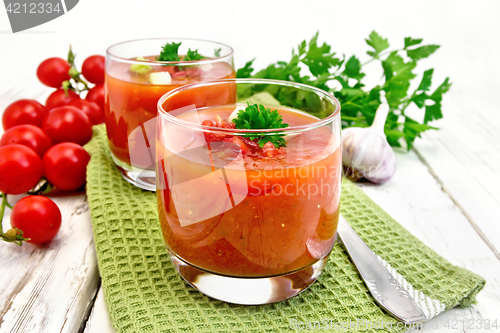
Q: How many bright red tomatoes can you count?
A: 11